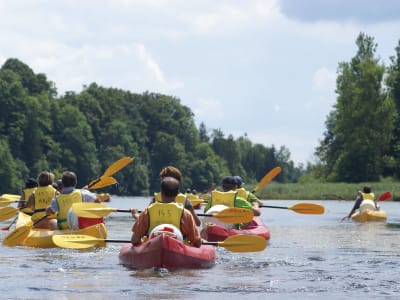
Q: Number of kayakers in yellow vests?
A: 8